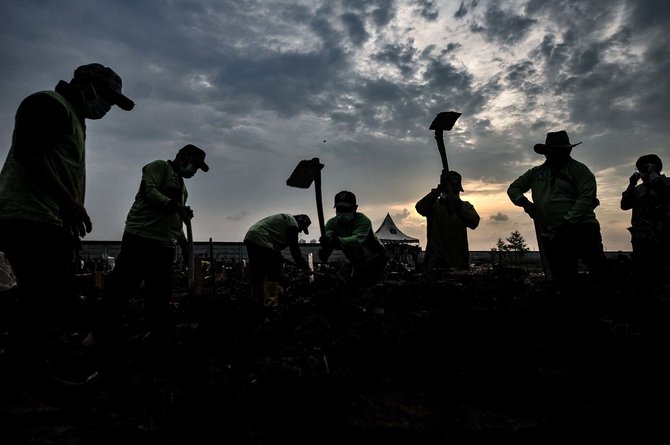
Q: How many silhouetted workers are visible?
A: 7